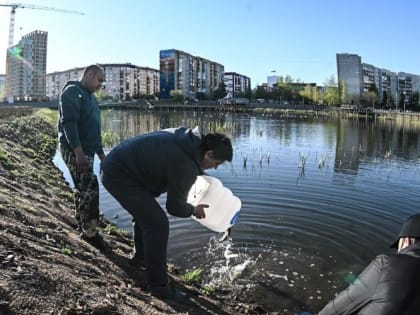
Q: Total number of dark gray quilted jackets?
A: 1